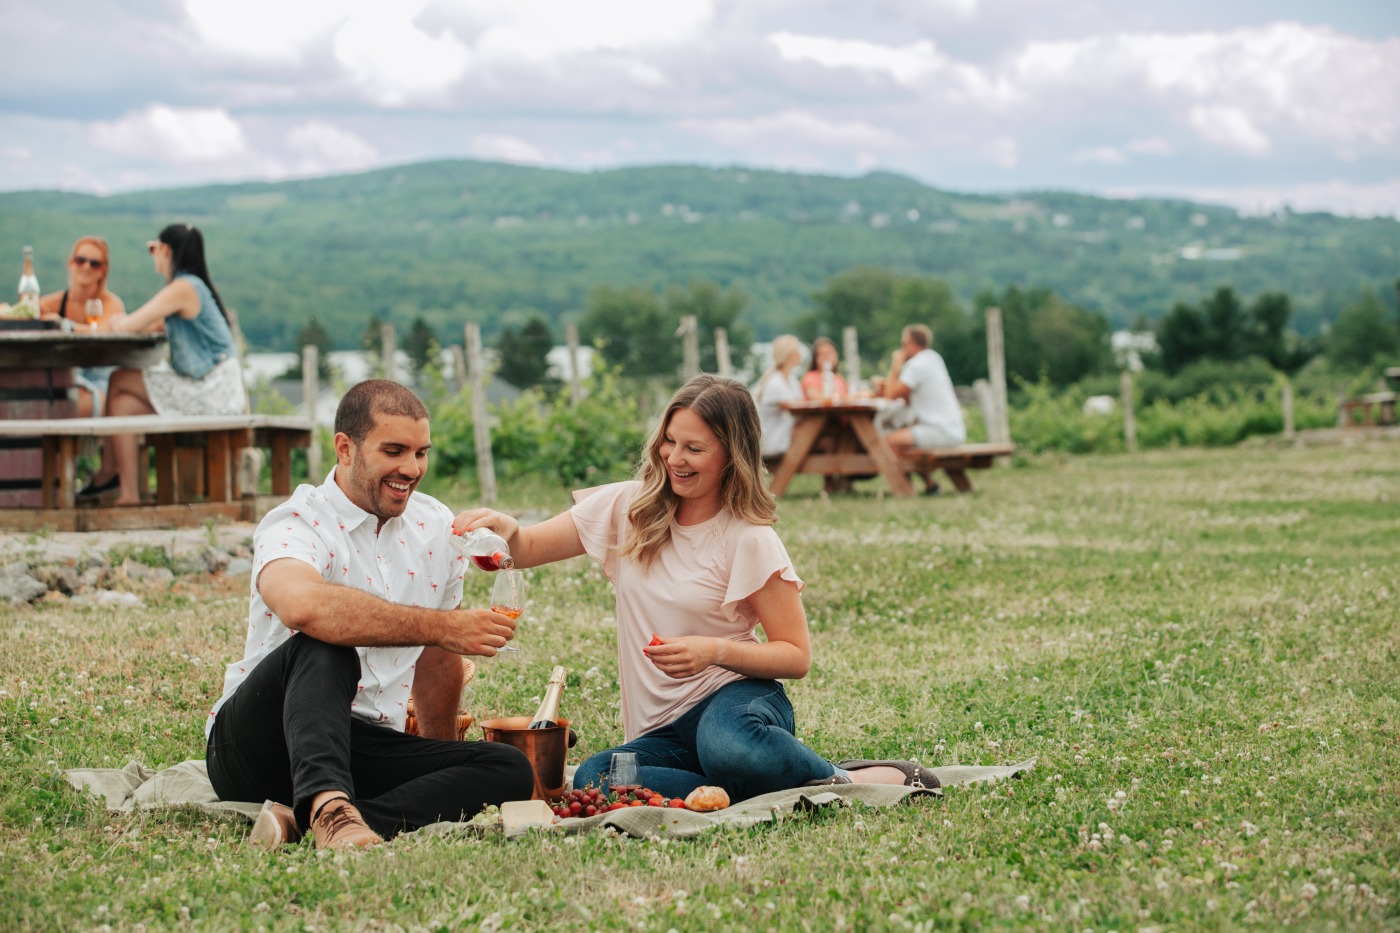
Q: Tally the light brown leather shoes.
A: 2